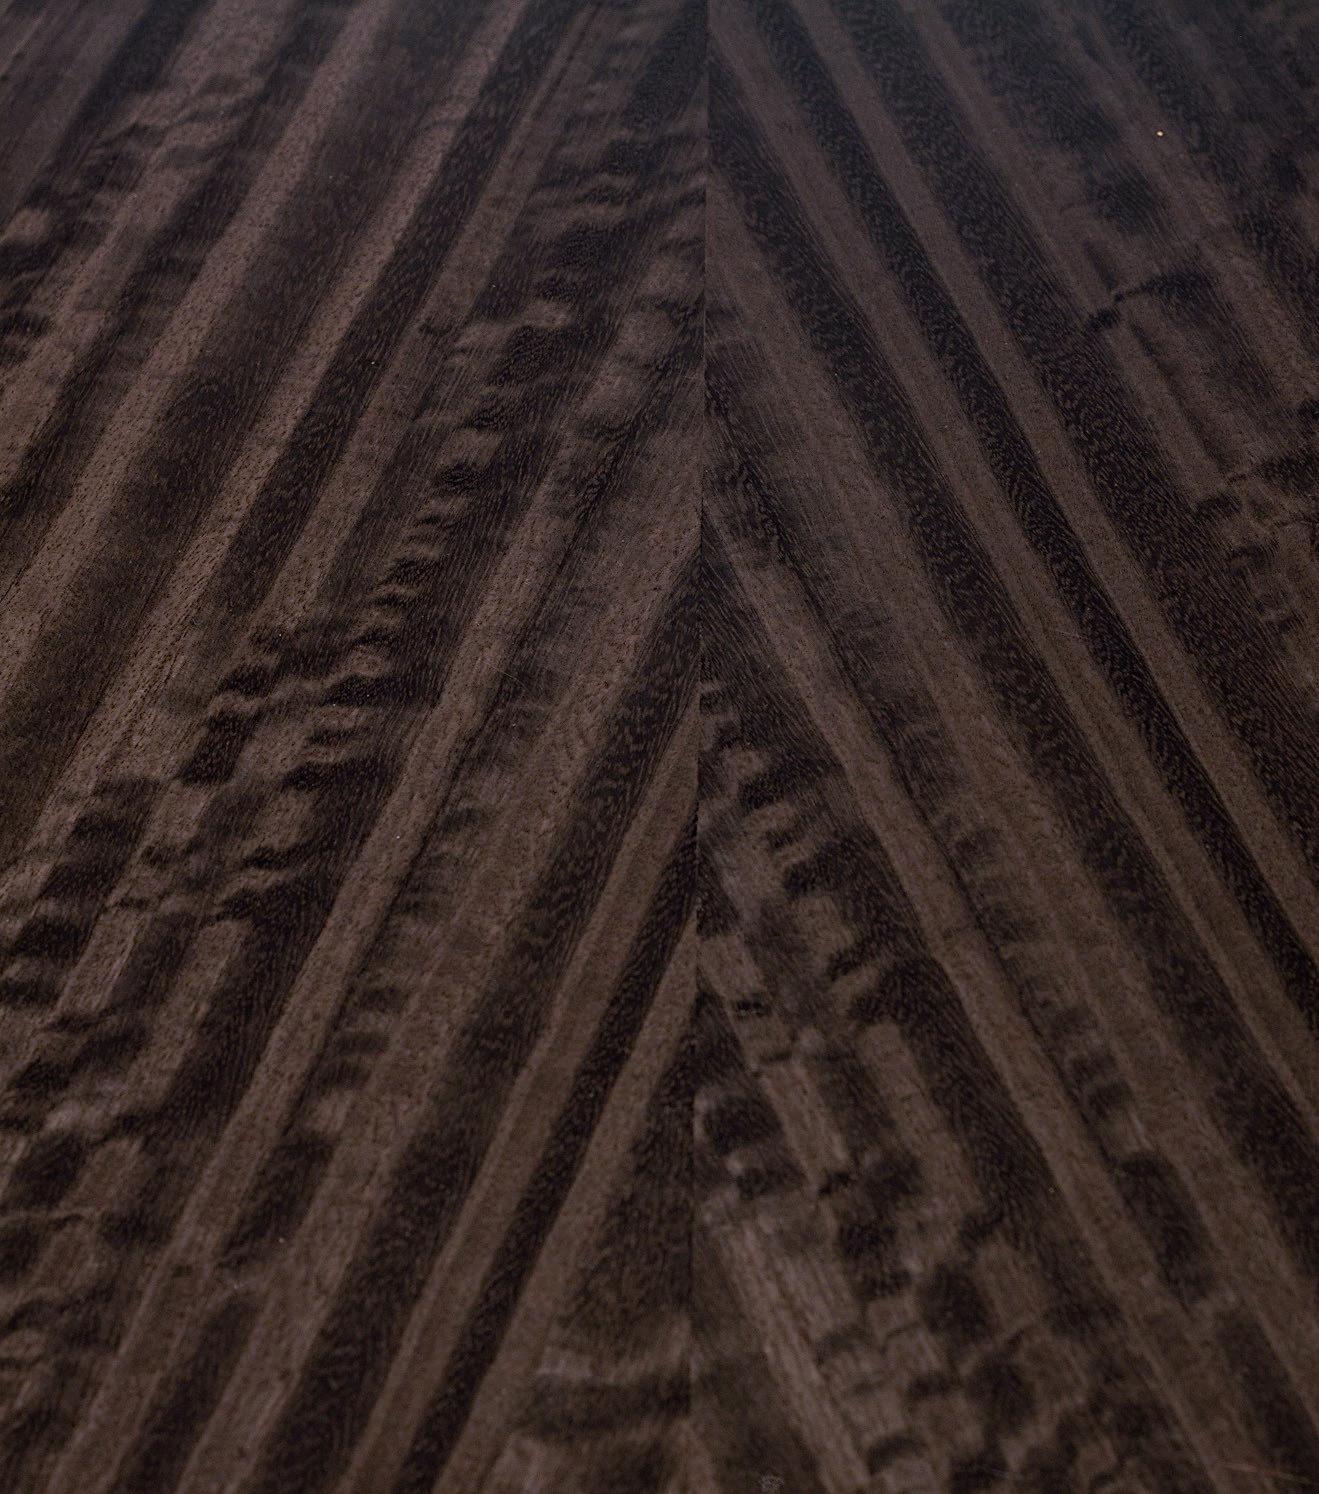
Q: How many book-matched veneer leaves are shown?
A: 2